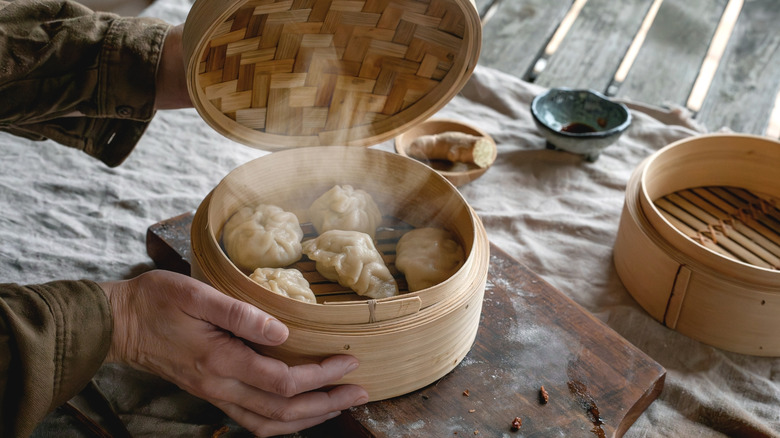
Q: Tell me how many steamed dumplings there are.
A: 5